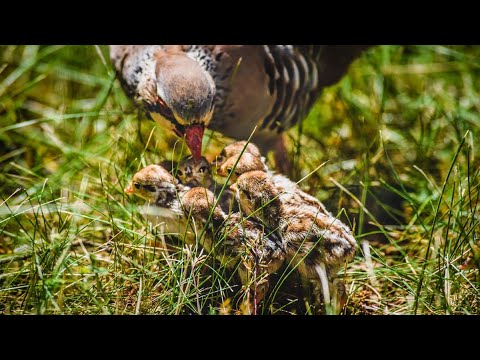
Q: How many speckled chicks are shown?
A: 6